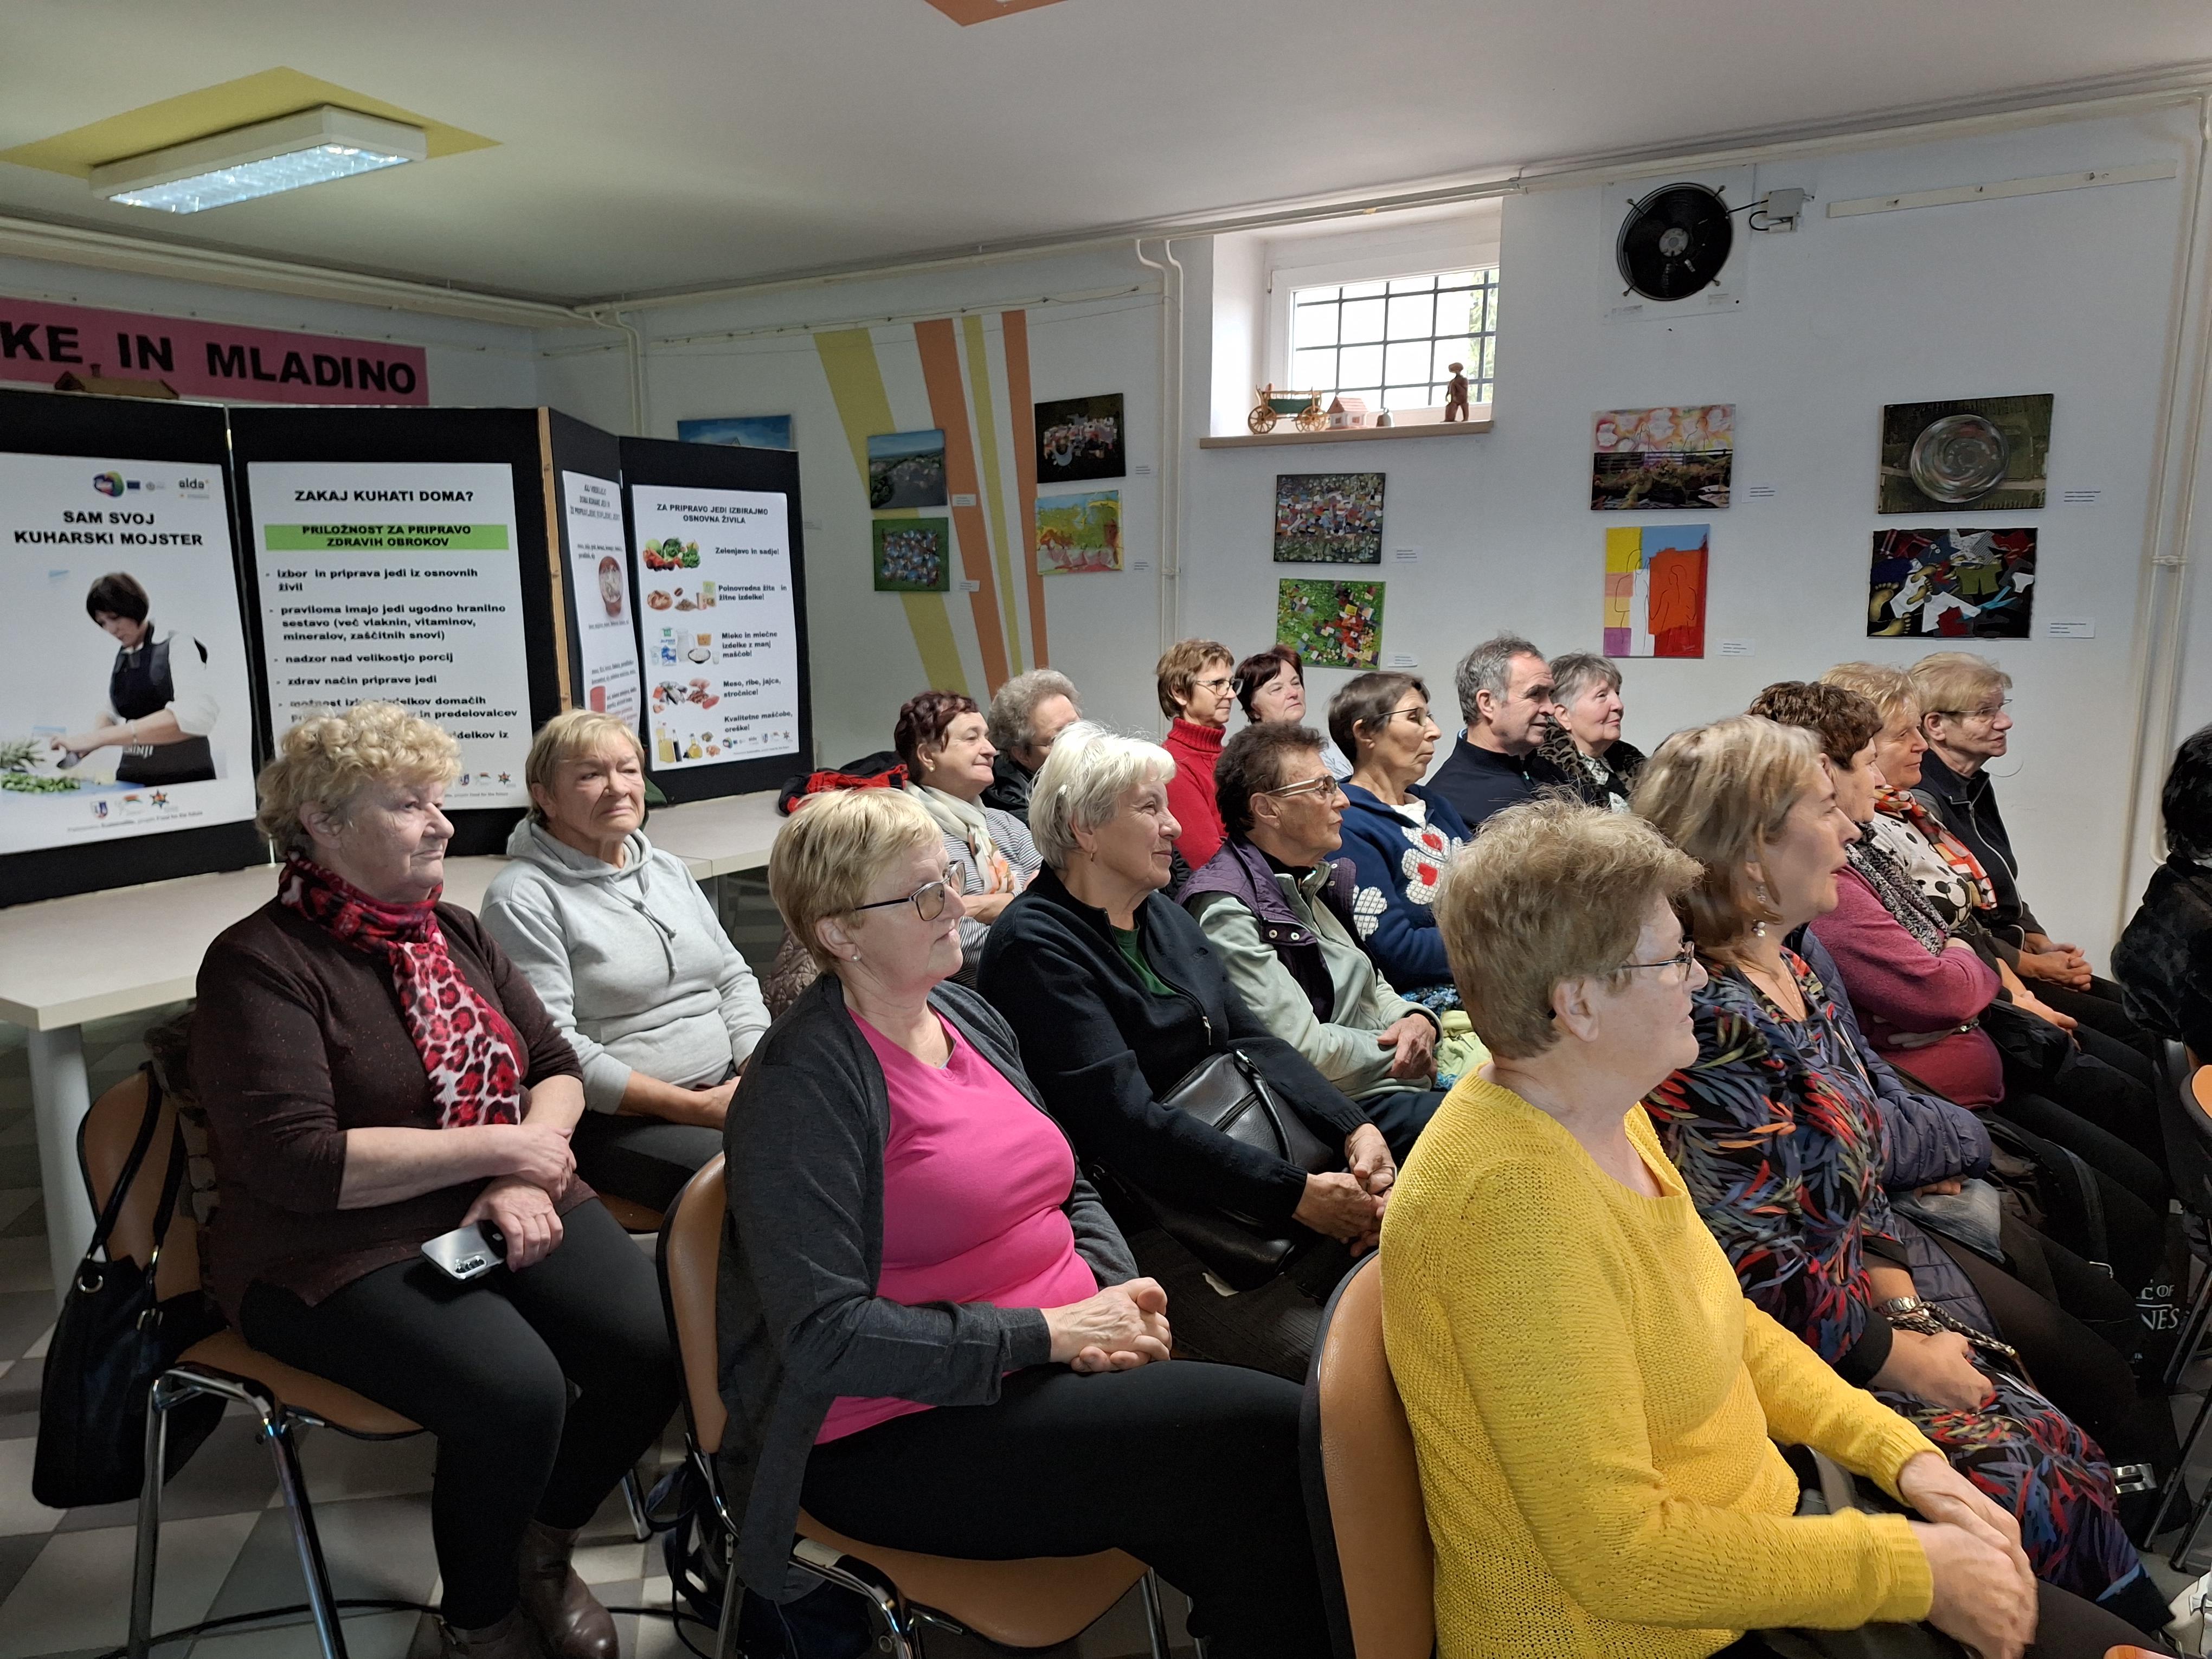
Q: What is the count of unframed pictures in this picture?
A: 11